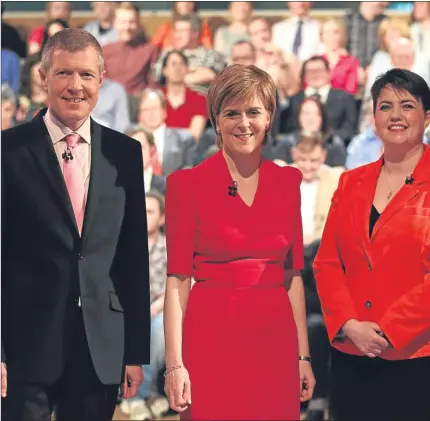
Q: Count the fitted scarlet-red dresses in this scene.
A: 1